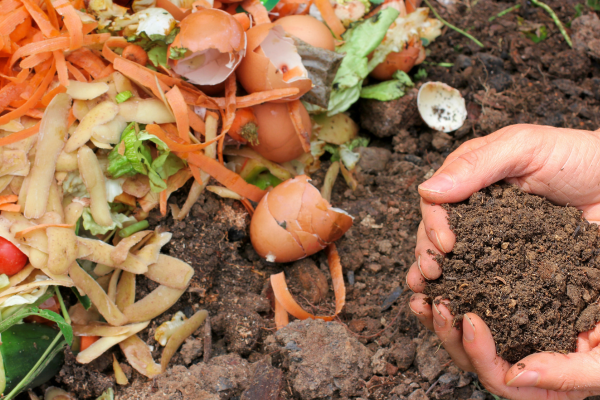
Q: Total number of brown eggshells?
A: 5